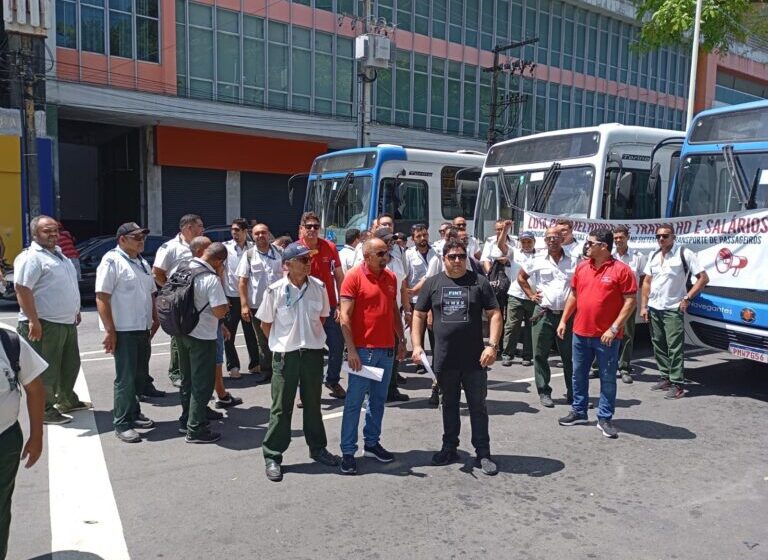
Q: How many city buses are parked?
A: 3